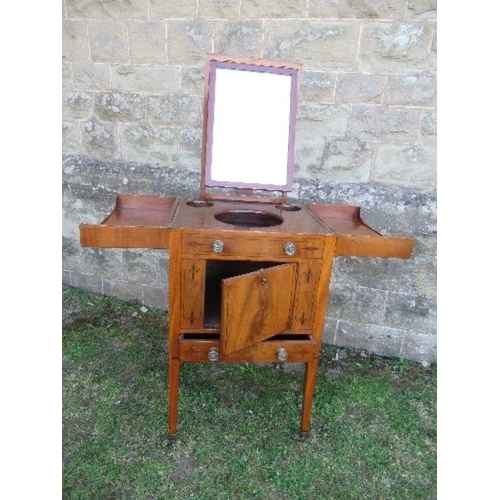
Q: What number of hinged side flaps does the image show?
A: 2